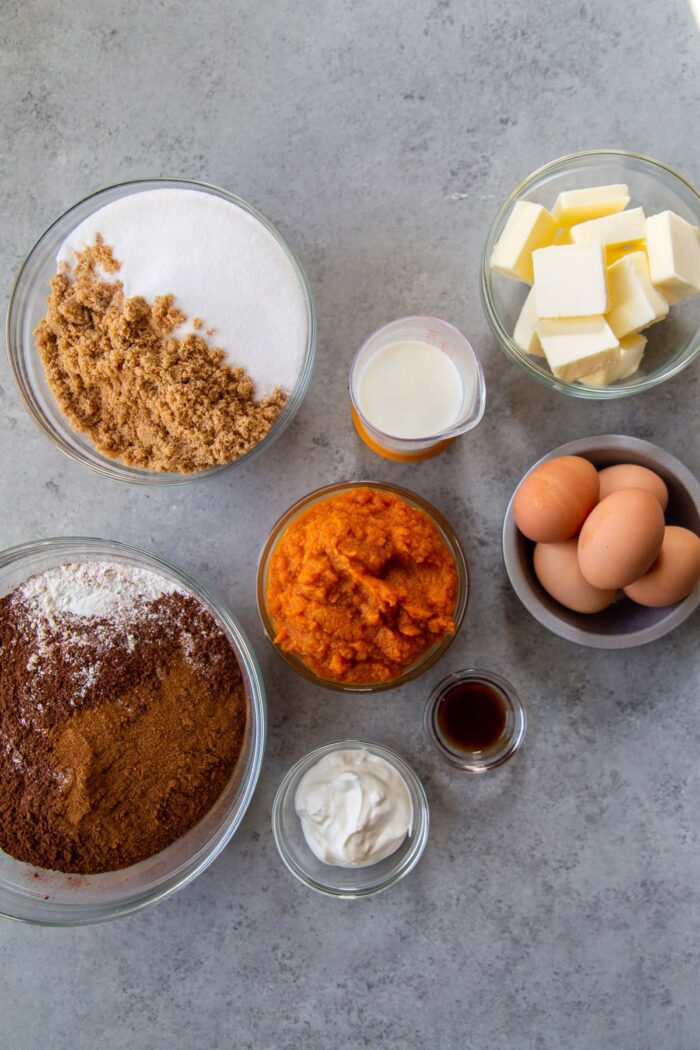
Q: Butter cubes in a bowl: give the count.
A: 9